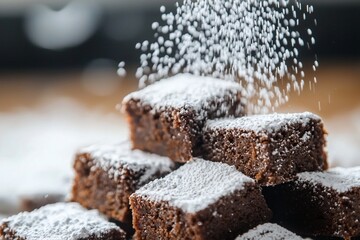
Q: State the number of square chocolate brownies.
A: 7